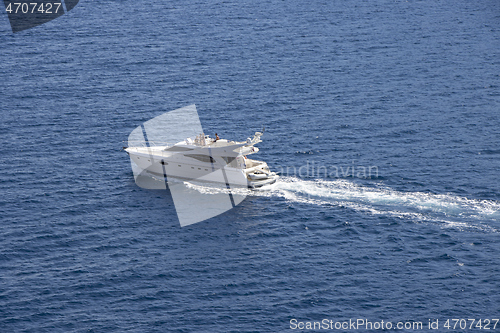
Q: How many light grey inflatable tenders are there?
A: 1